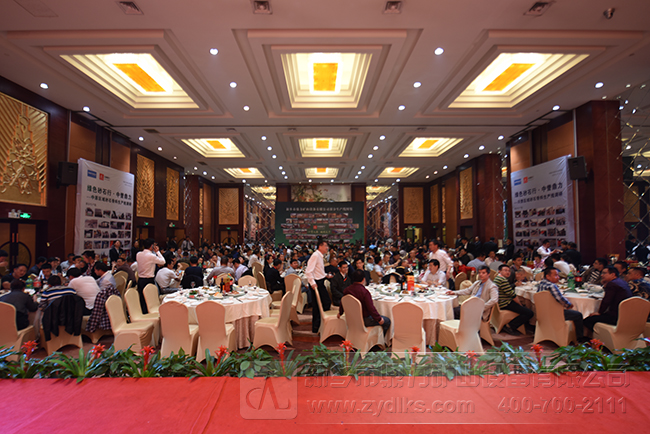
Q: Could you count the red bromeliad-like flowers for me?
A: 10